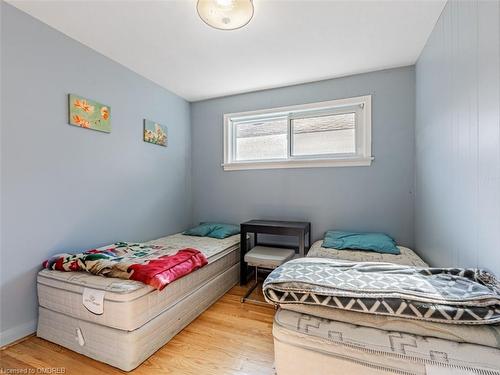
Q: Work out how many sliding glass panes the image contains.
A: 2